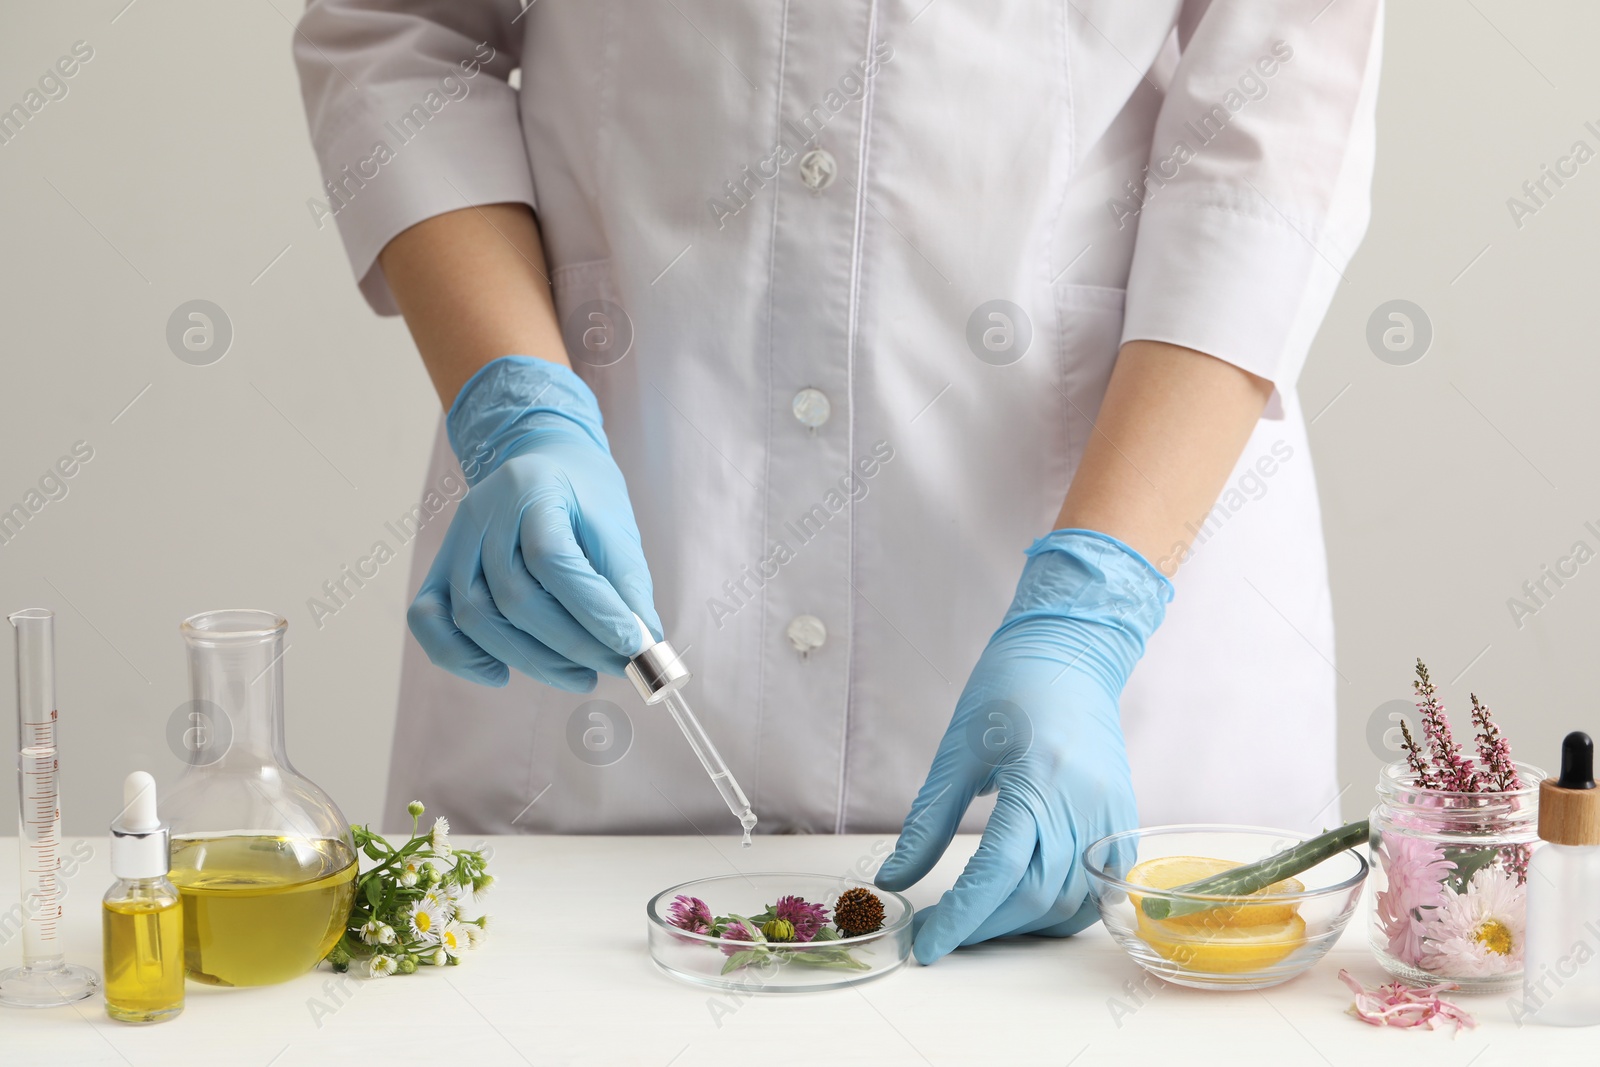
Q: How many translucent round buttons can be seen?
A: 3